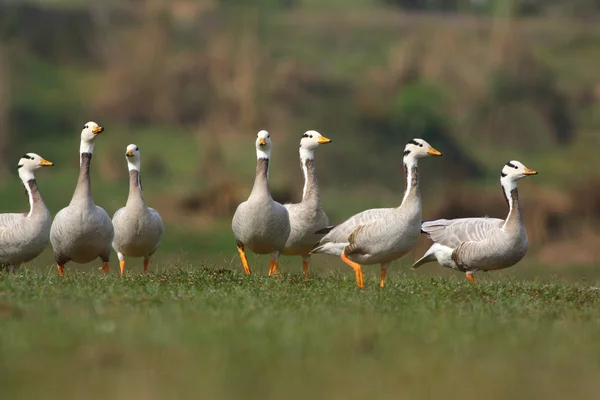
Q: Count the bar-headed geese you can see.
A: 7